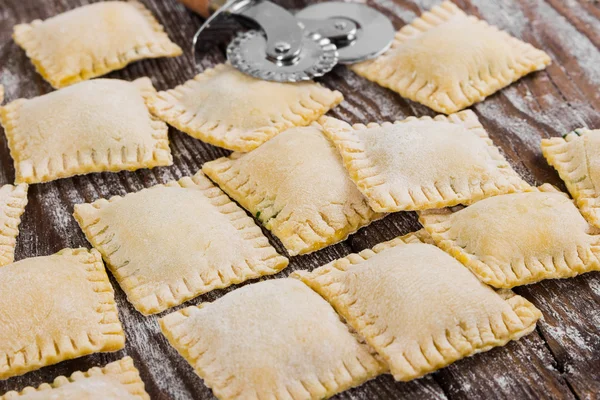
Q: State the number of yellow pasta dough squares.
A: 14